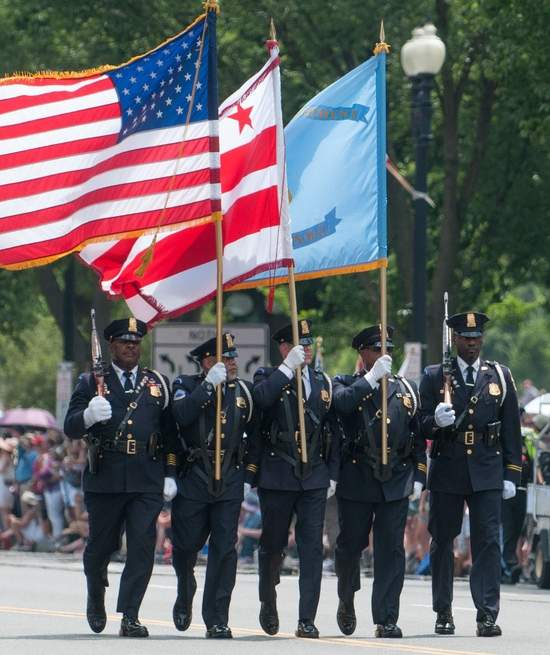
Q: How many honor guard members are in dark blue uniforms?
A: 5